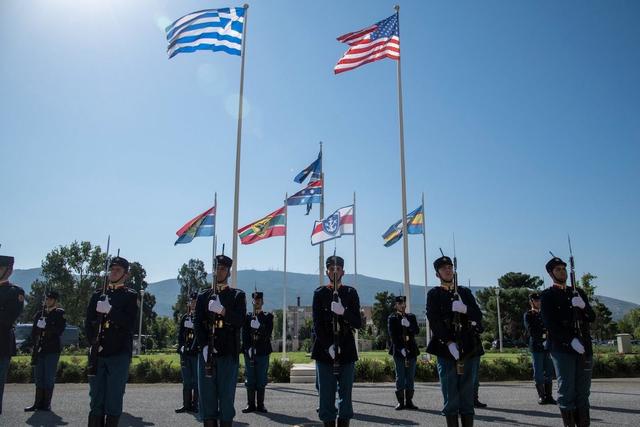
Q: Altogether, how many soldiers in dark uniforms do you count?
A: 12